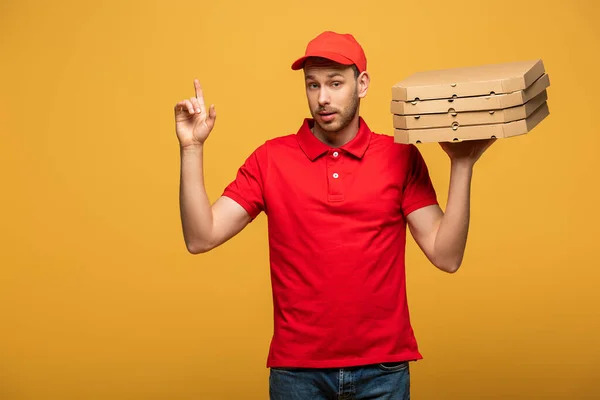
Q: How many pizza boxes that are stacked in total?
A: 4